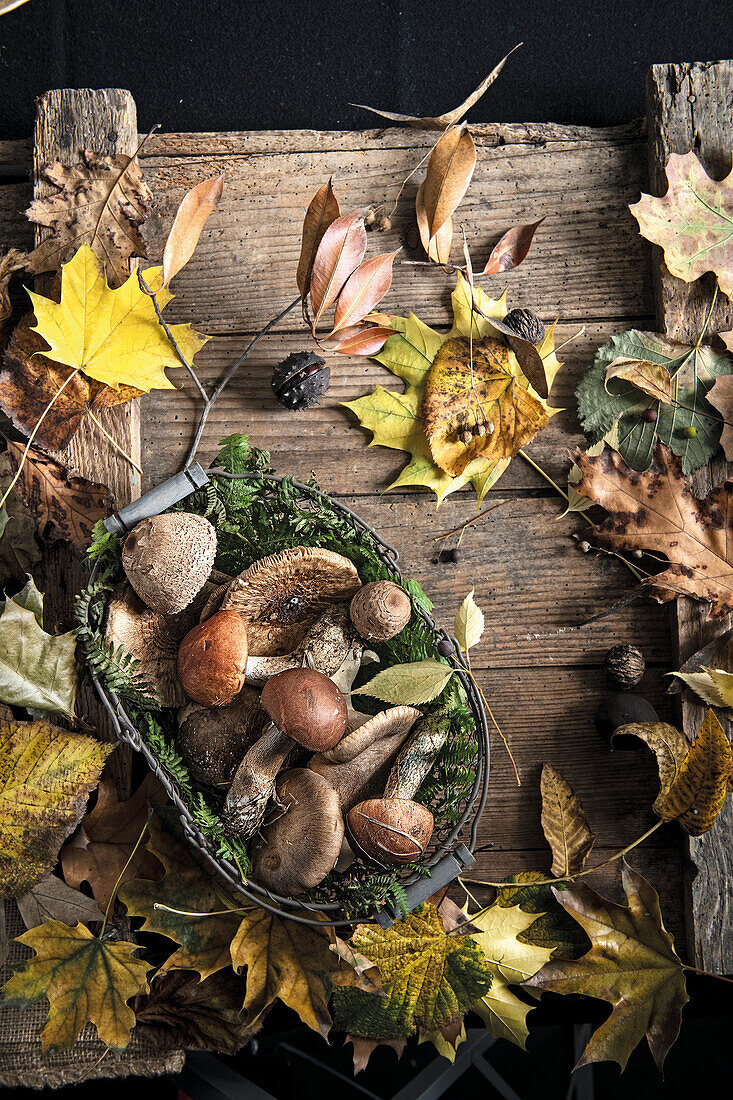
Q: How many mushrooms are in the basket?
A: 10